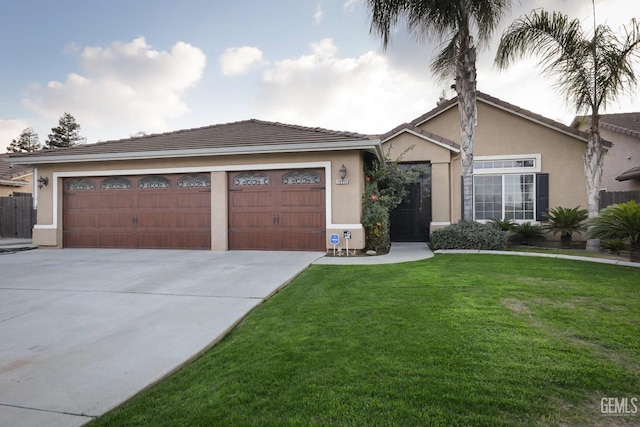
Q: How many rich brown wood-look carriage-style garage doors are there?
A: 2